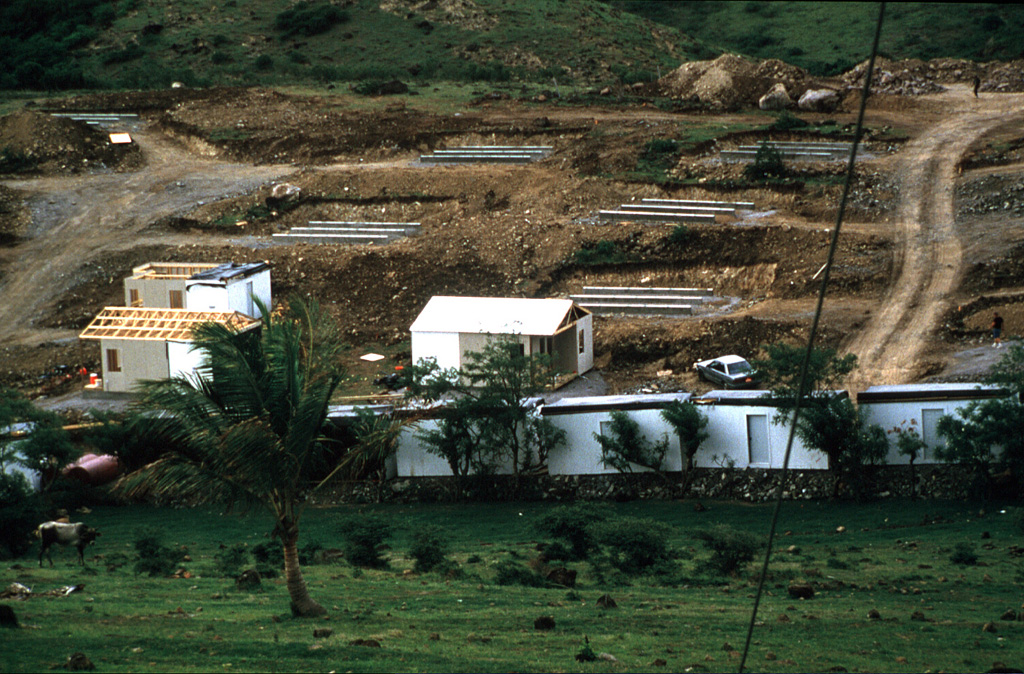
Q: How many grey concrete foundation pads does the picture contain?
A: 6